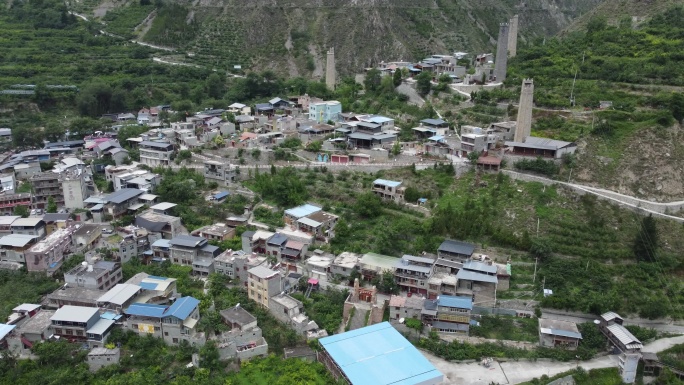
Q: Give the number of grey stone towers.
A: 4